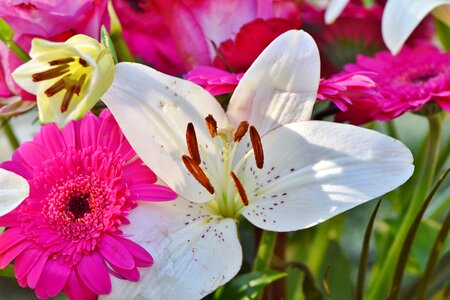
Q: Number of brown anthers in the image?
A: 12